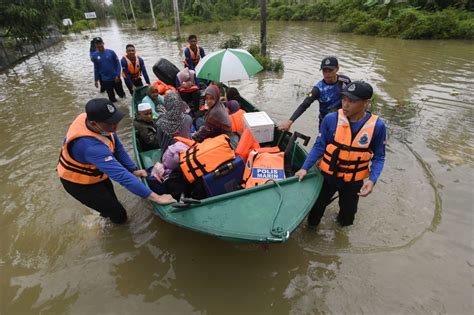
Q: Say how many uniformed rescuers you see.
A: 6